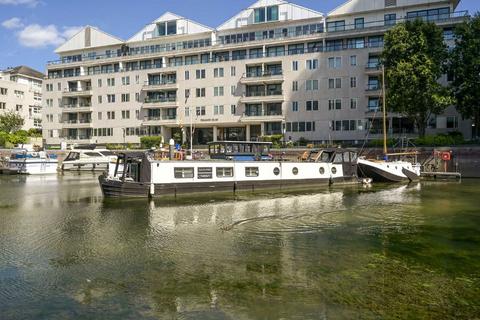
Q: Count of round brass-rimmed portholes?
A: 4